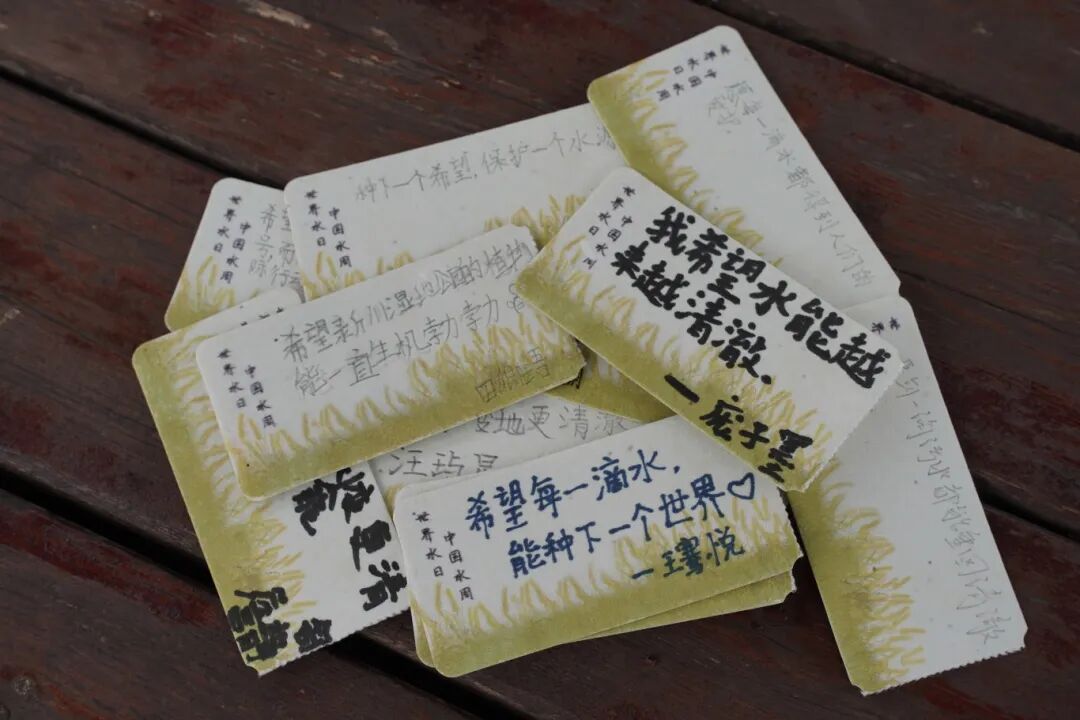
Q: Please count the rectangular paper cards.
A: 11